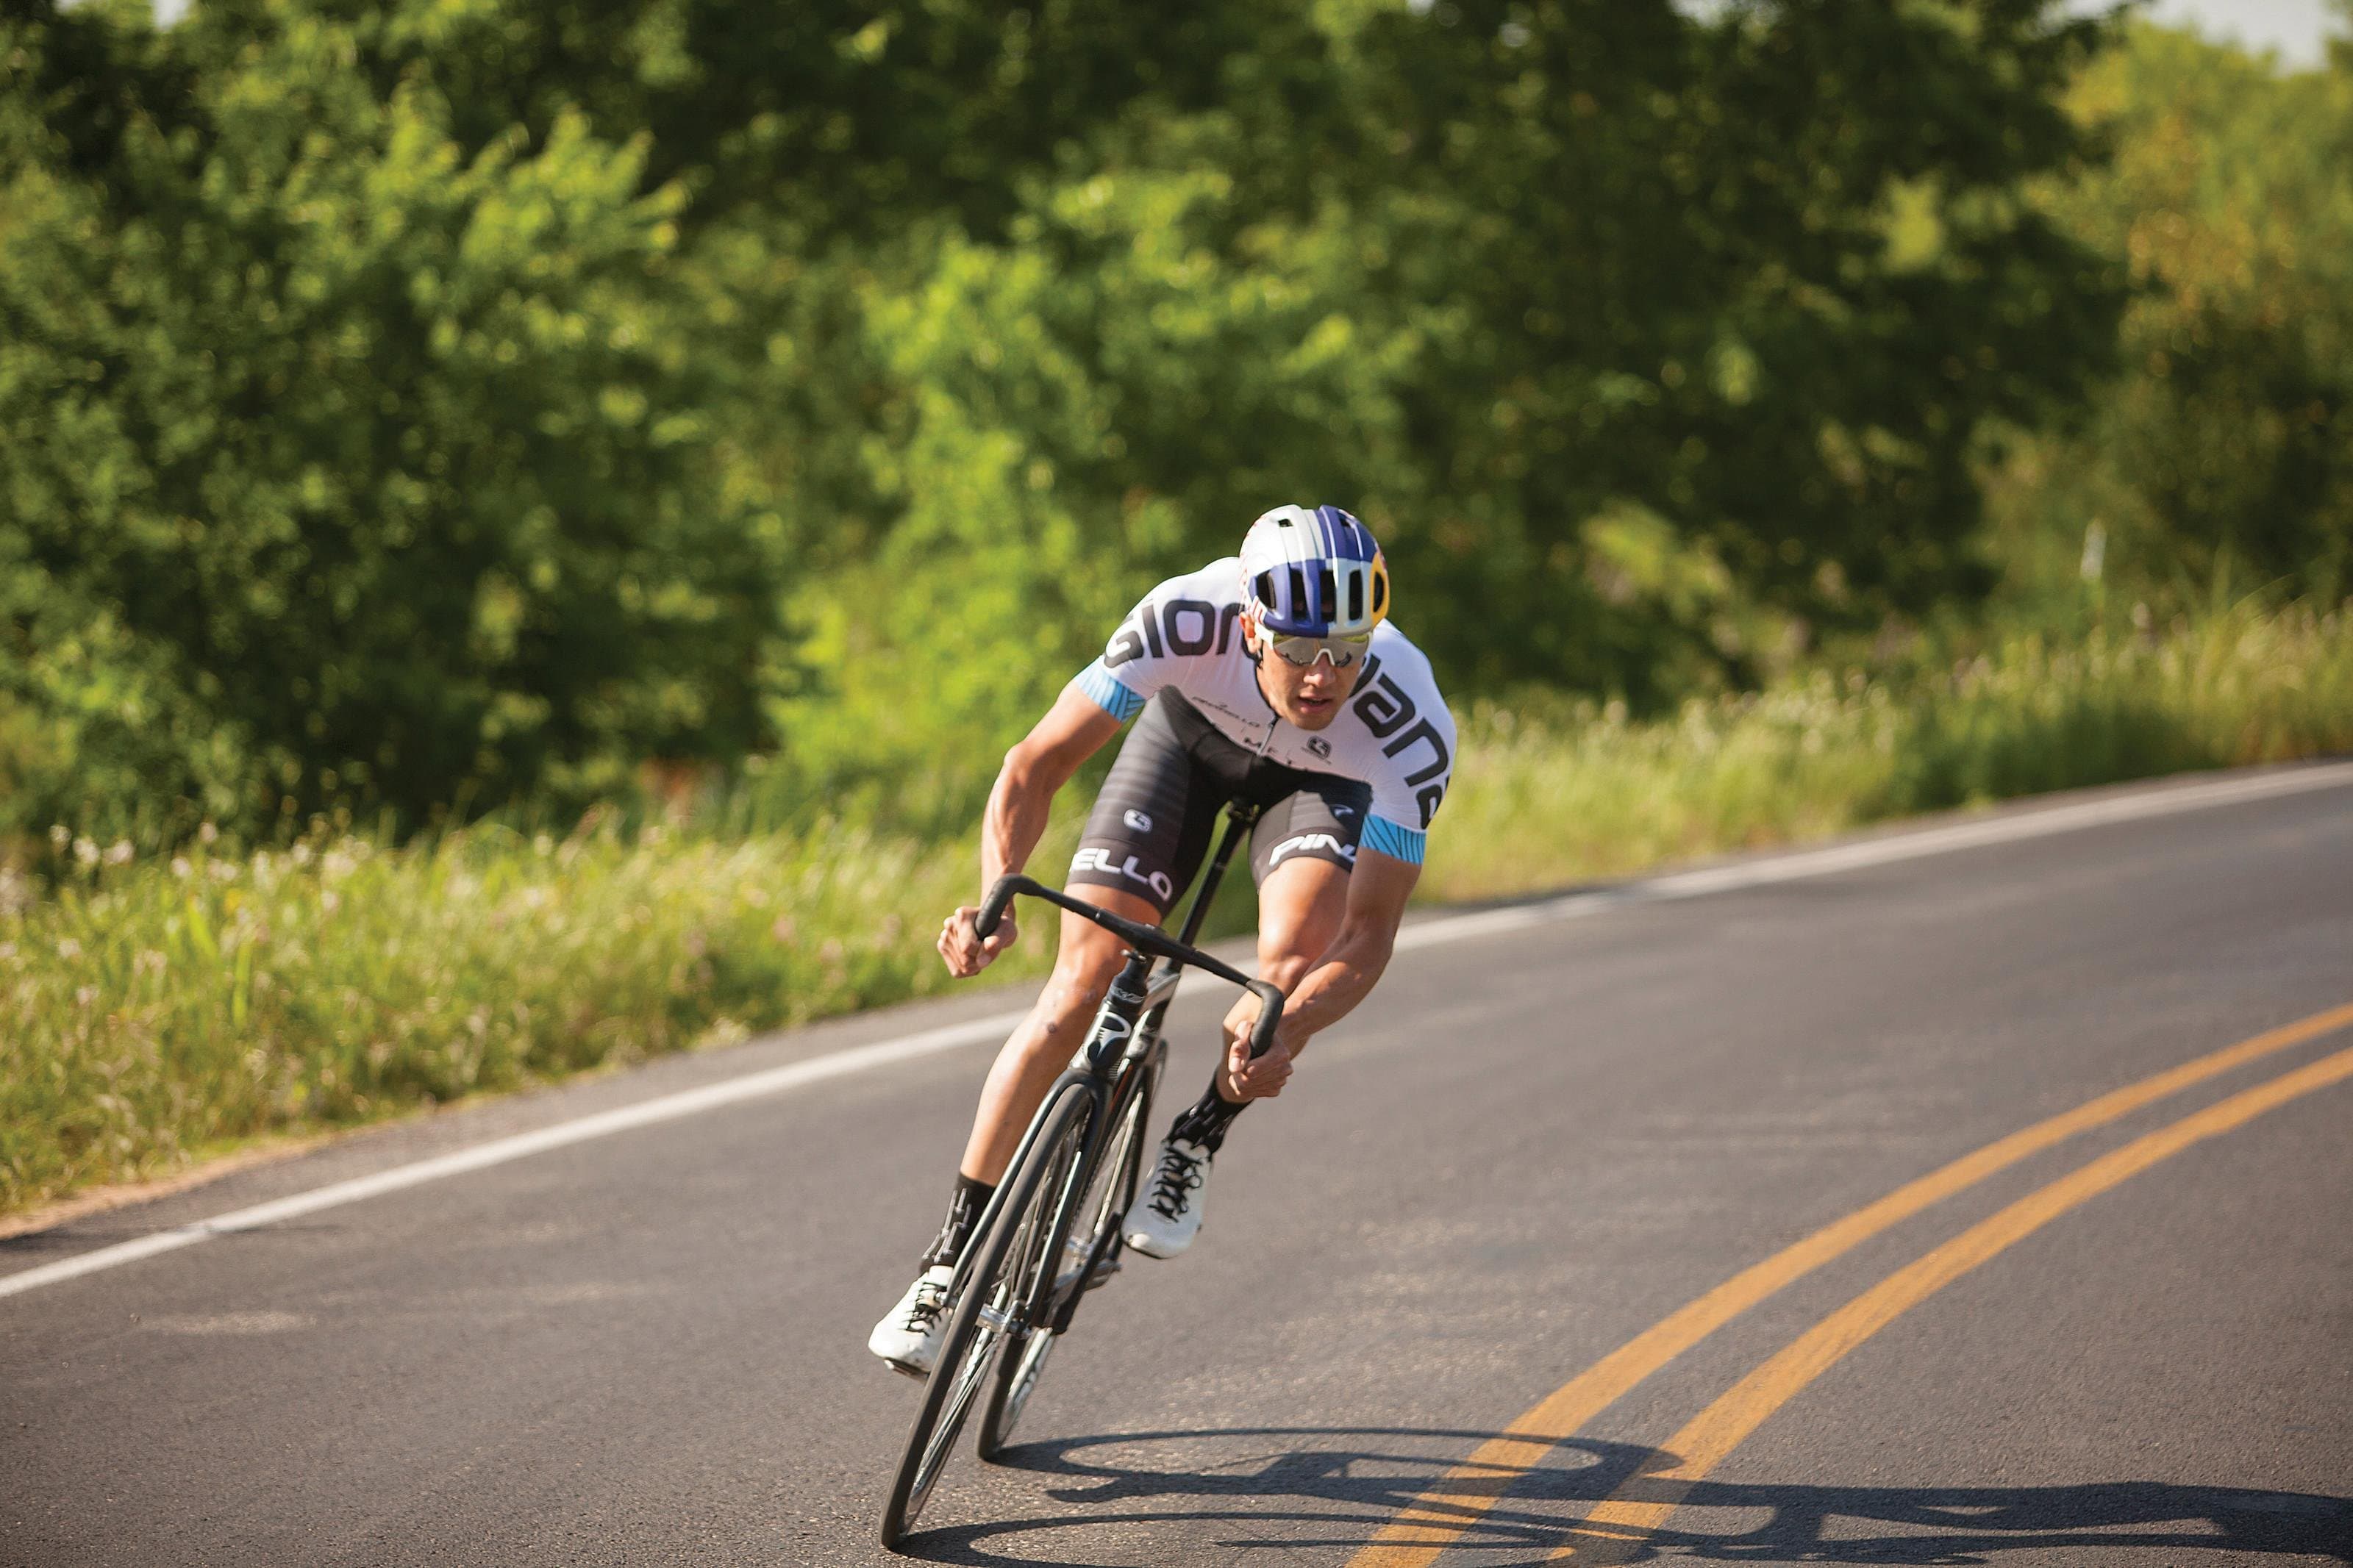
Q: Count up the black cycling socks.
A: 2